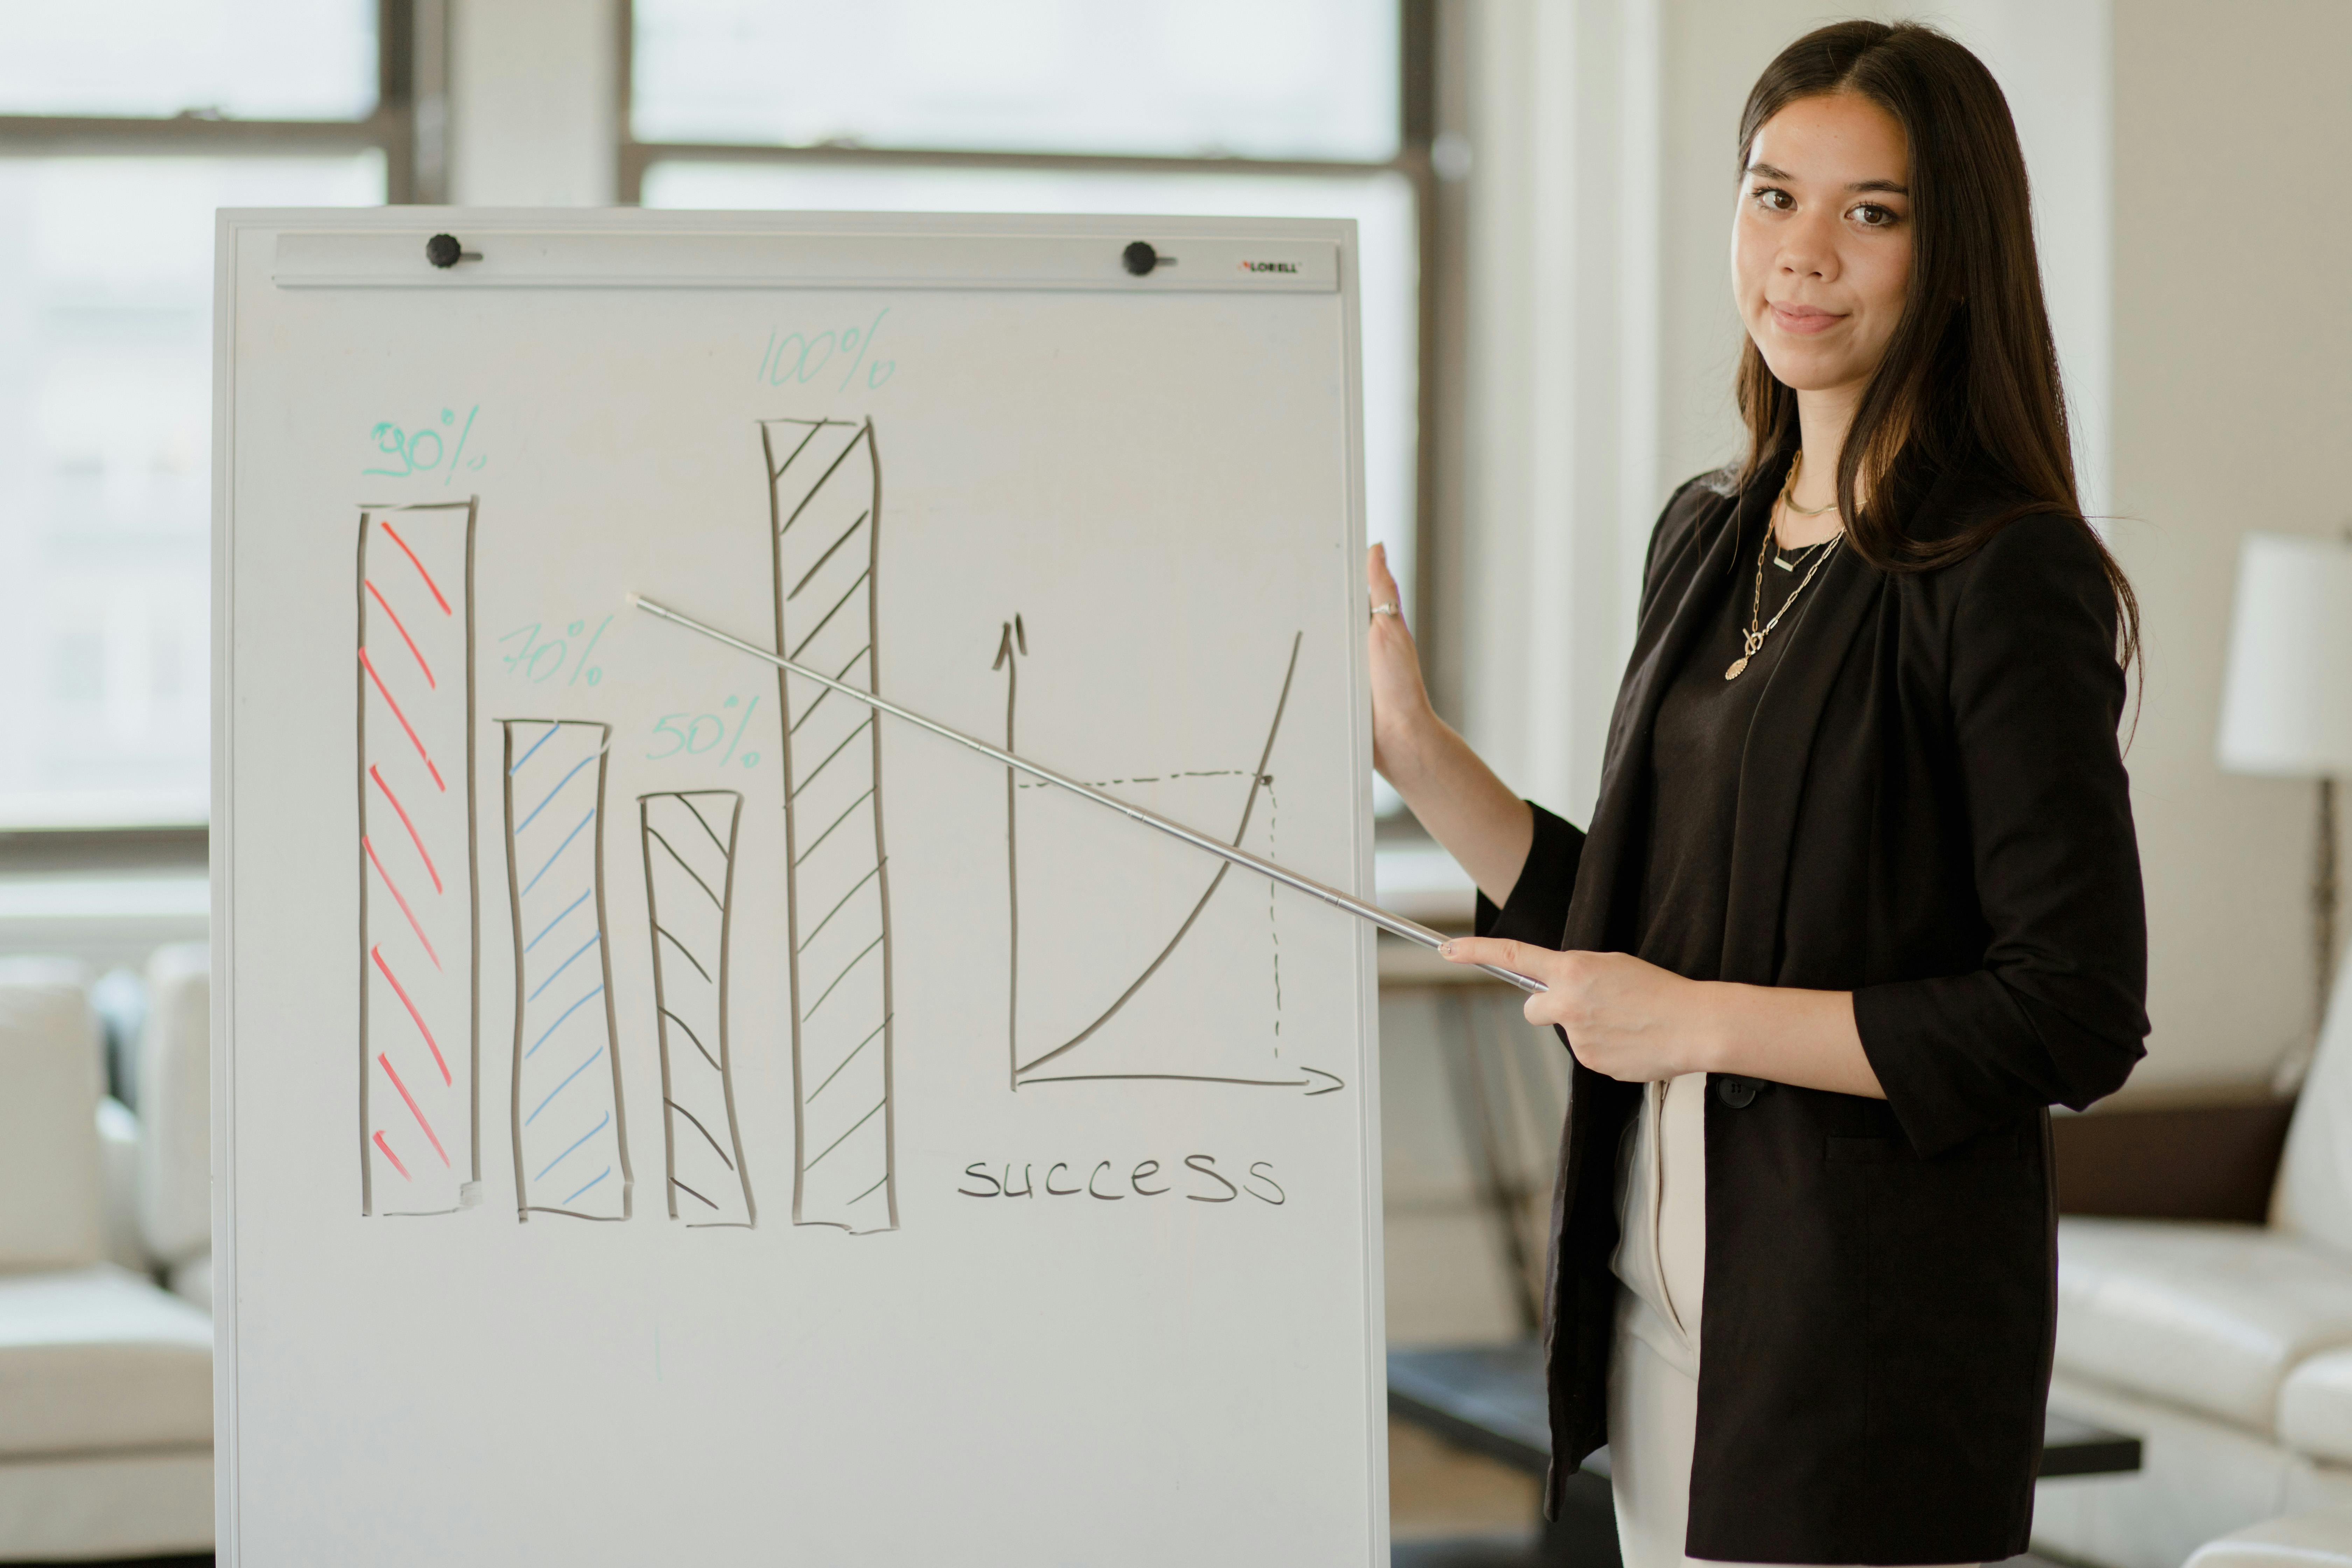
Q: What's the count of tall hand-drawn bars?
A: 4